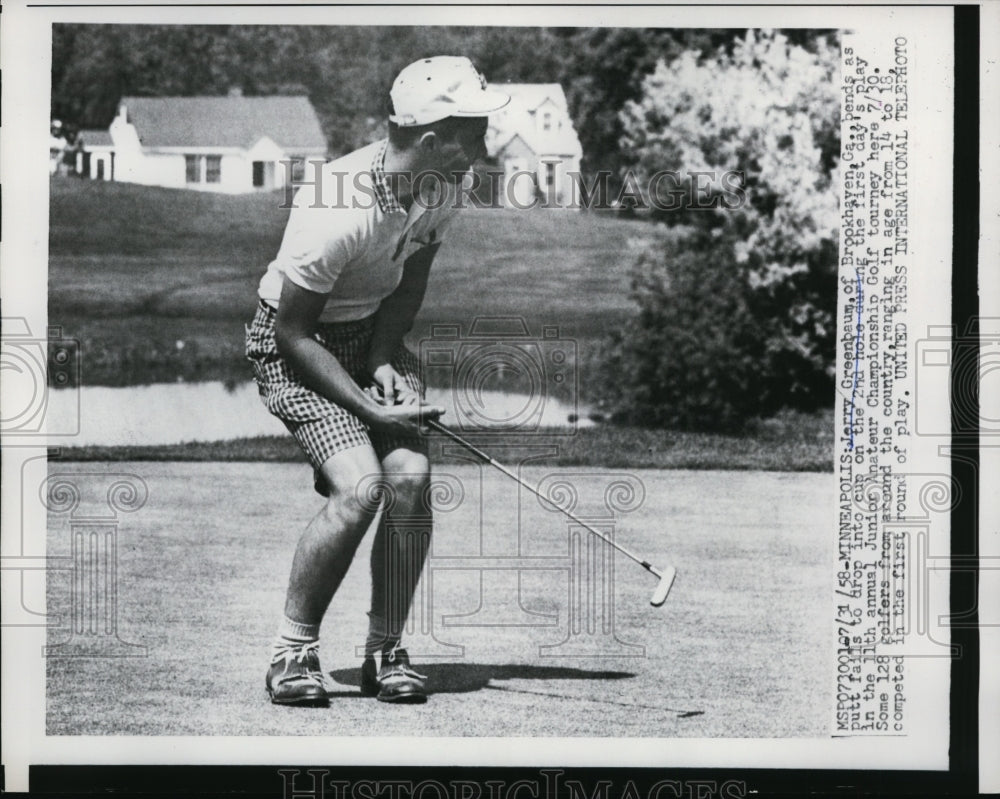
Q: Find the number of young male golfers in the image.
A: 1